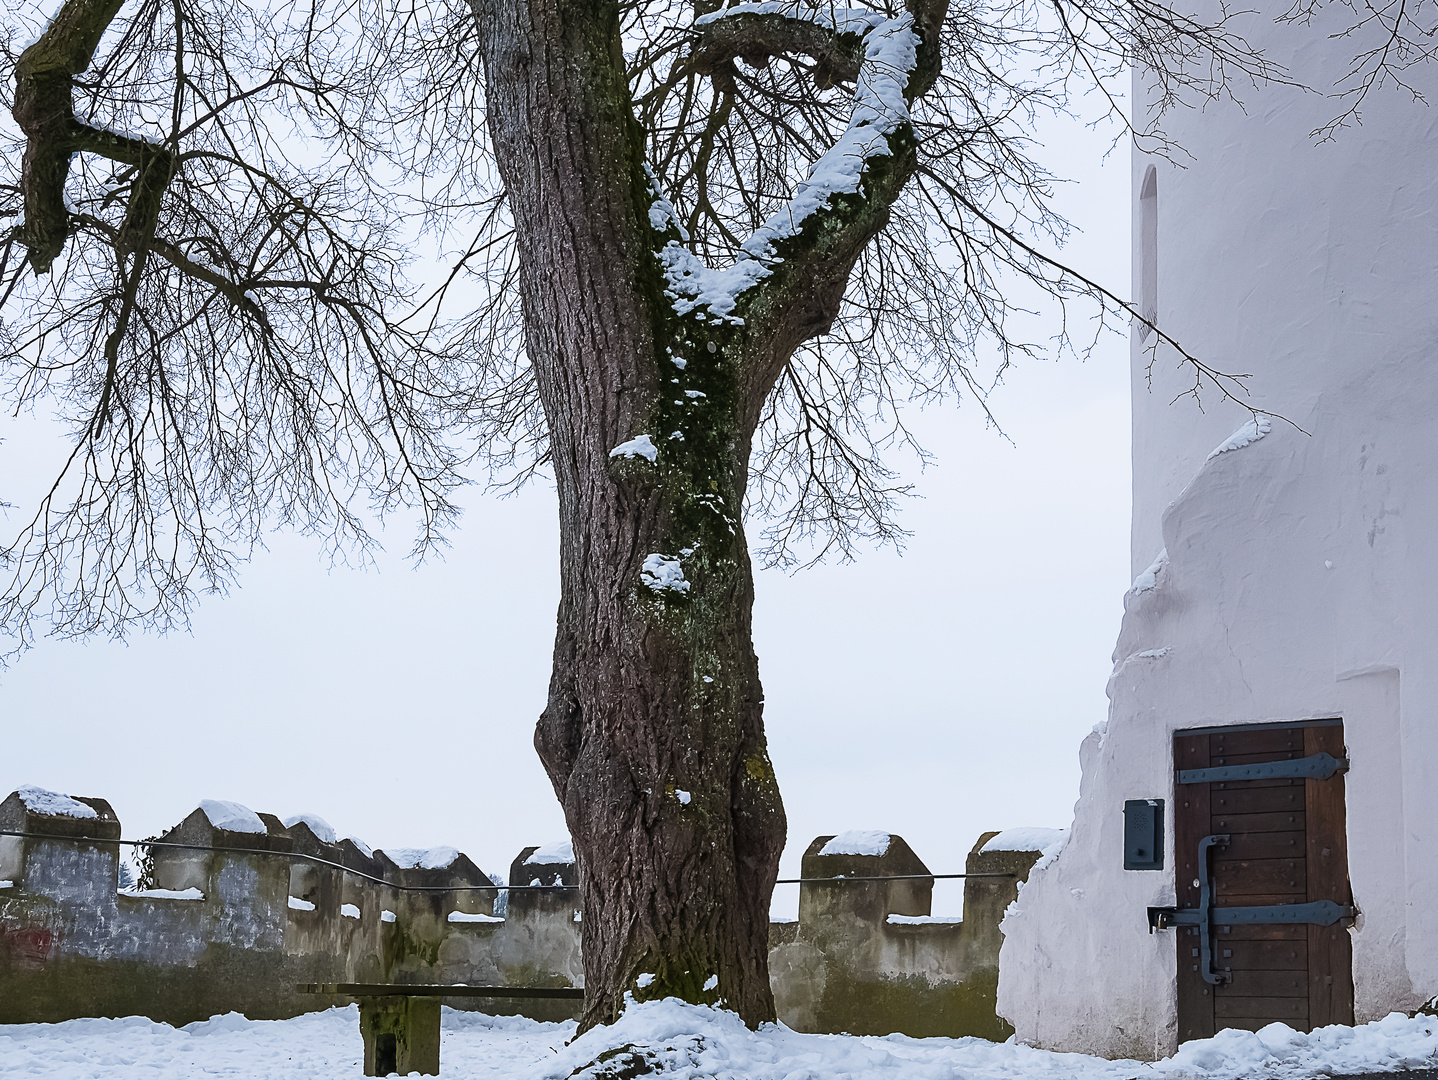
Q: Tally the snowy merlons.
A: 8